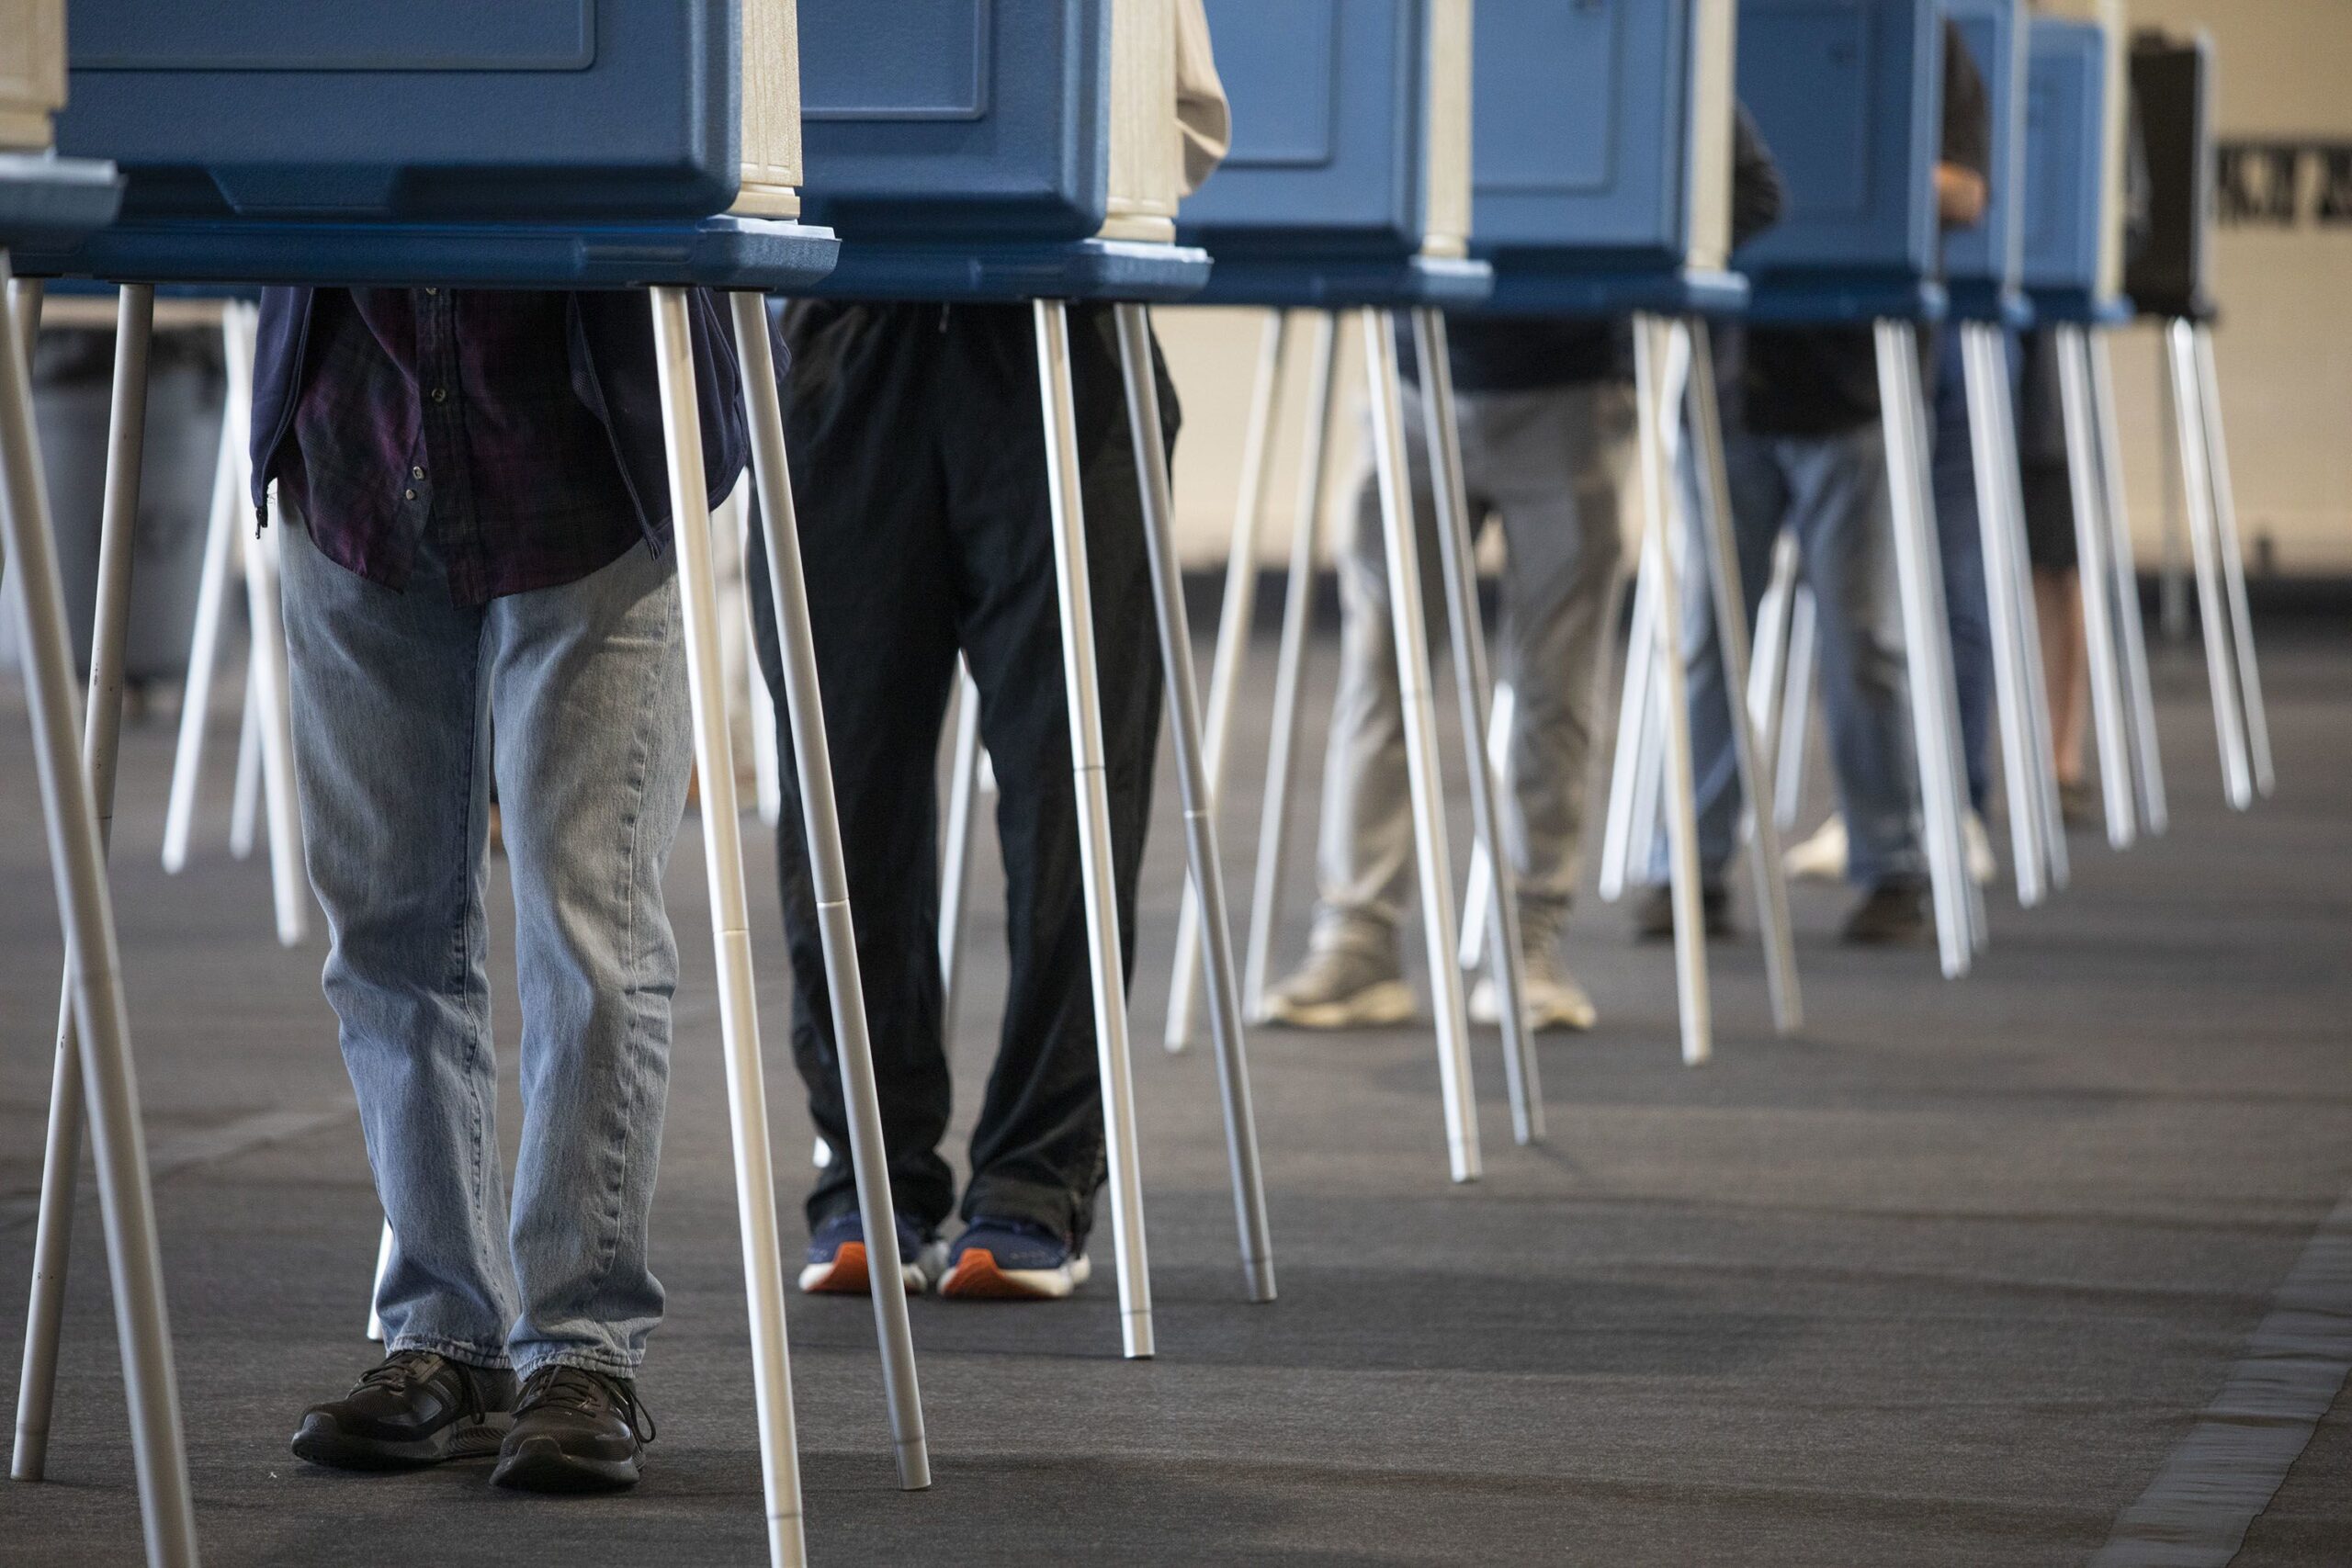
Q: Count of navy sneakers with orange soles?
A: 2